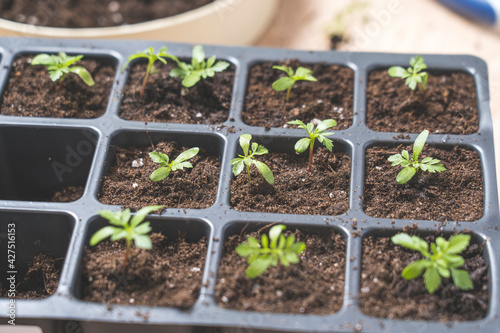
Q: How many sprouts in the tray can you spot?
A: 12